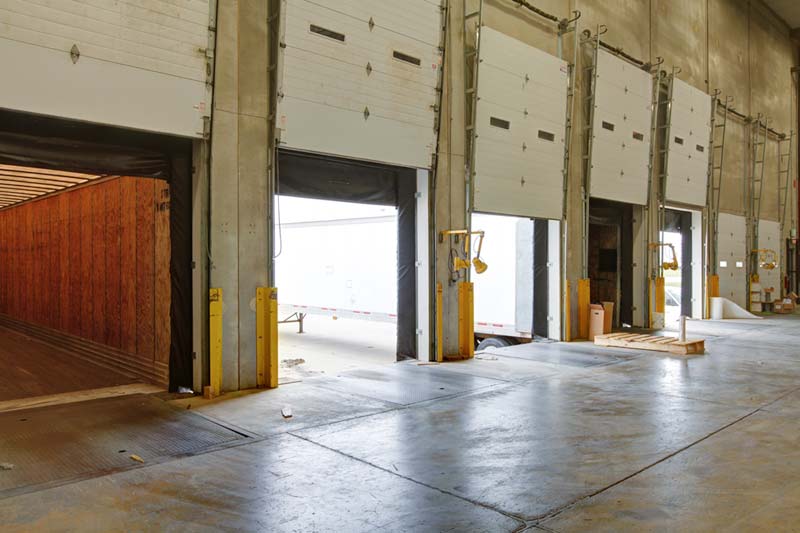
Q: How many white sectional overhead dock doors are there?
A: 7